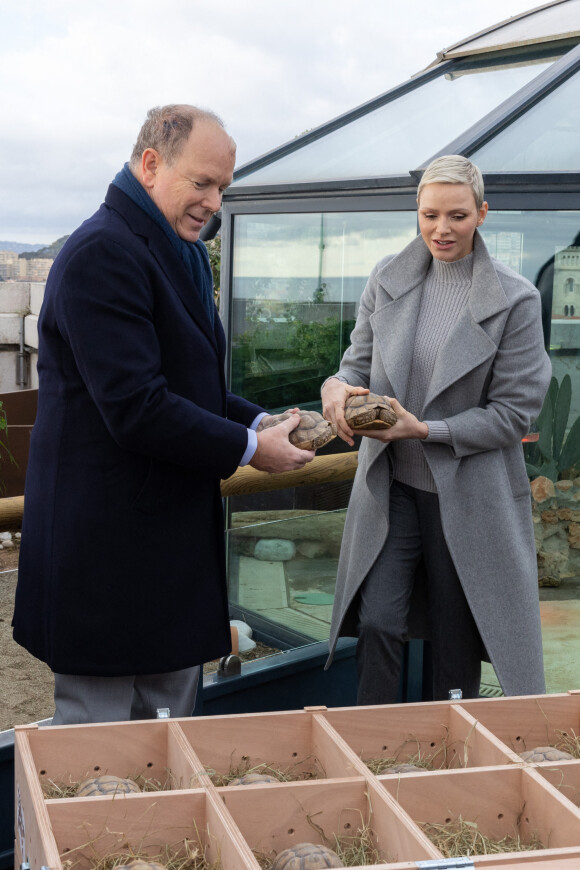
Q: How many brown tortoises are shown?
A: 8